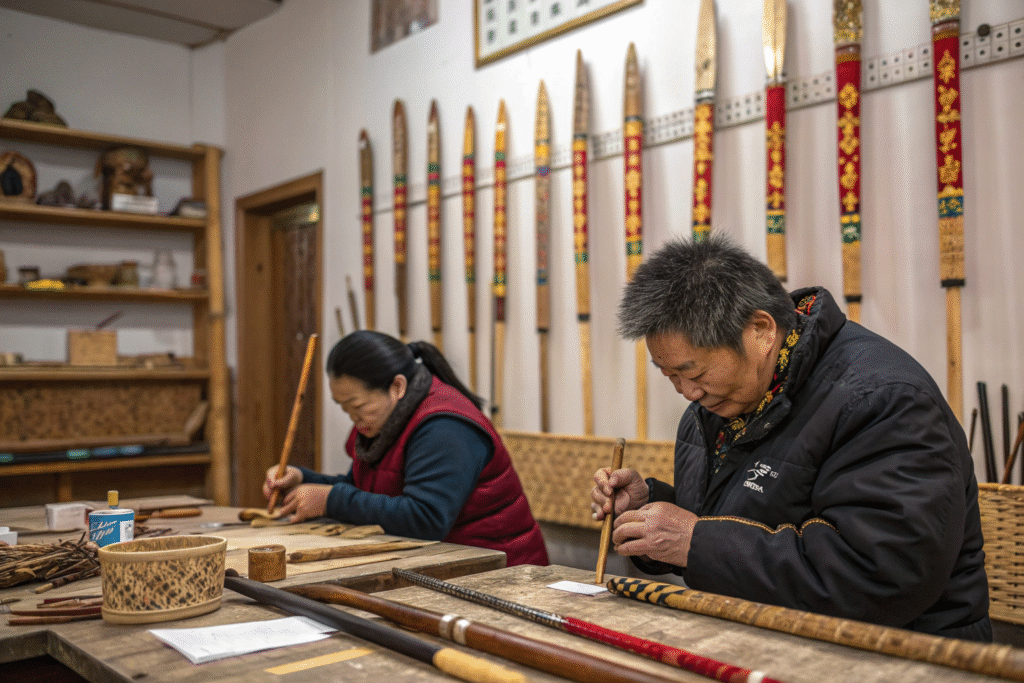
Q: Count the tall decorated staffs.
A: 12